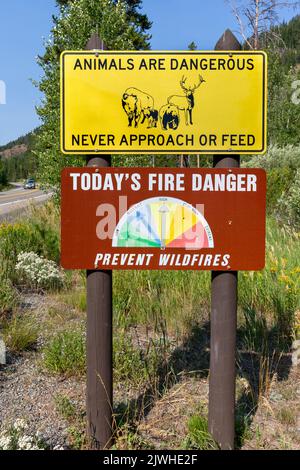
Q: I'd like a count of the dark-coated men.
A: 0